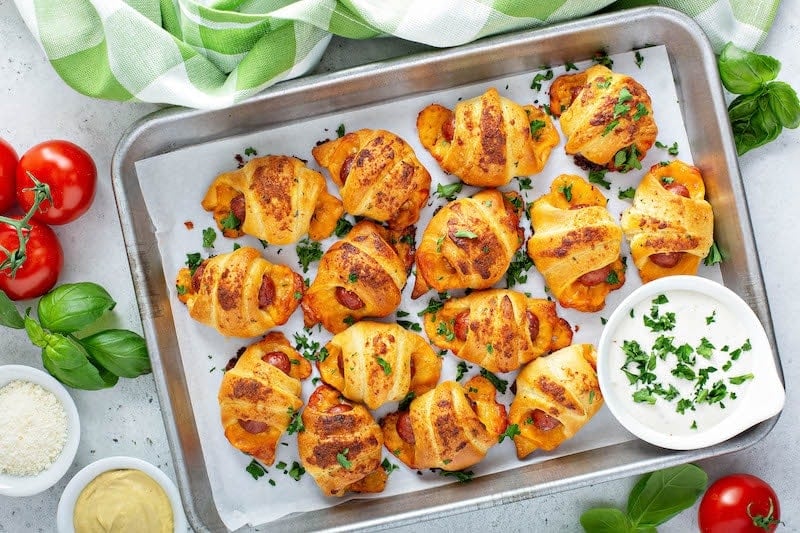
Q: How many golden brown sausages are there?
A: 15